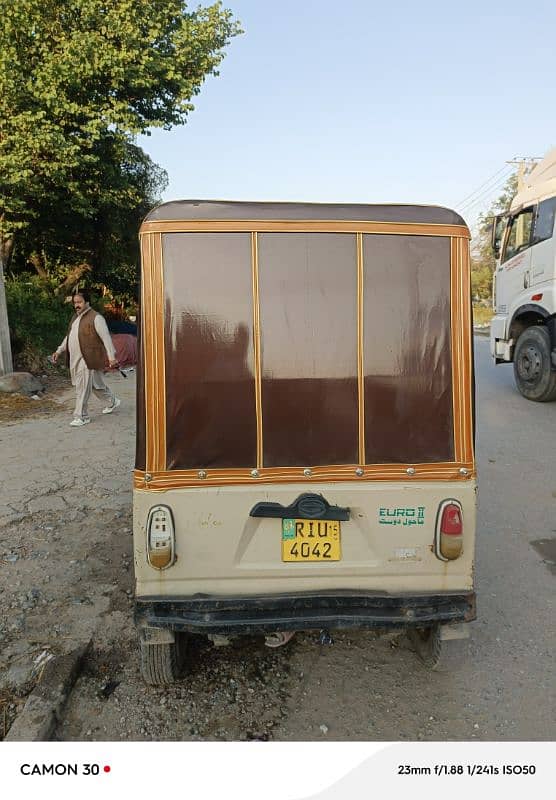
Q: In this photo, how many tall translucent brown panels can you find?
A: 3